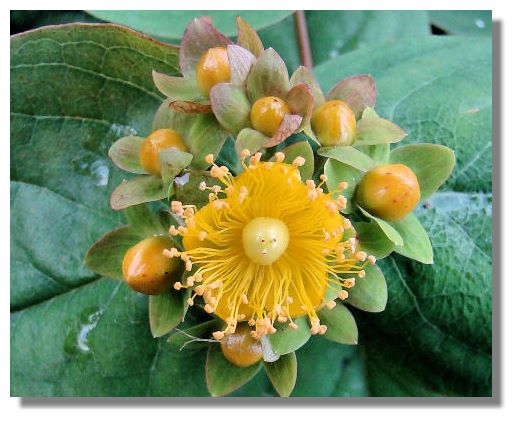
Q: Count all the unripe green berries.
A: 0